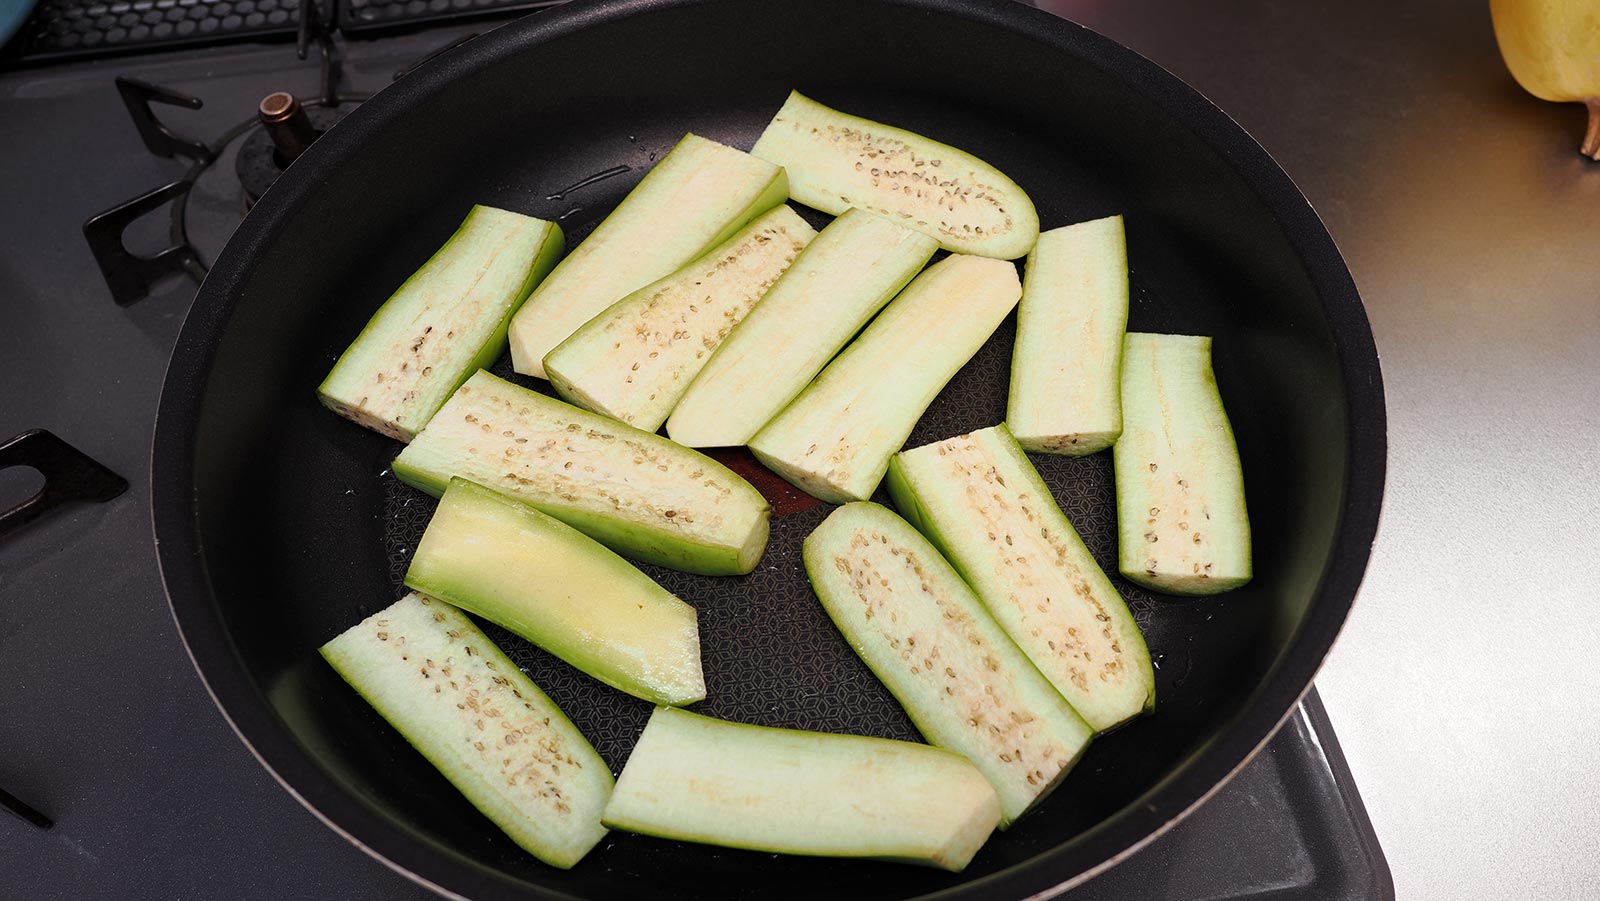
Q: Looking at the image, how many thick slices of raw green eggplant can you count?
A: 14